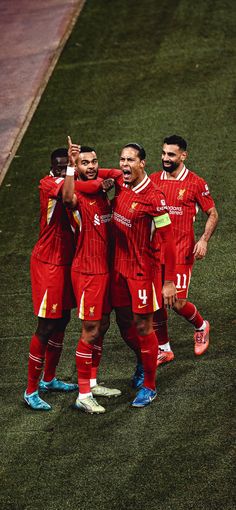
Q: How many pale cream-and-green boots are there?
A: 2